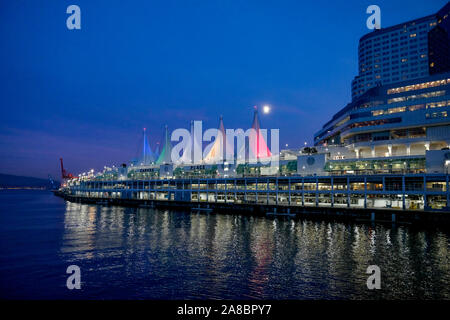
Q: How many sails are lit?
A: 5